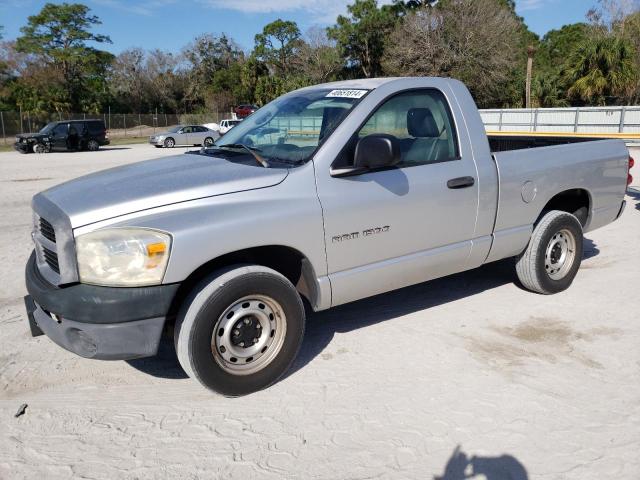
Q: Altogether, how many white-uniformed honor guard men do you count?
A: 0